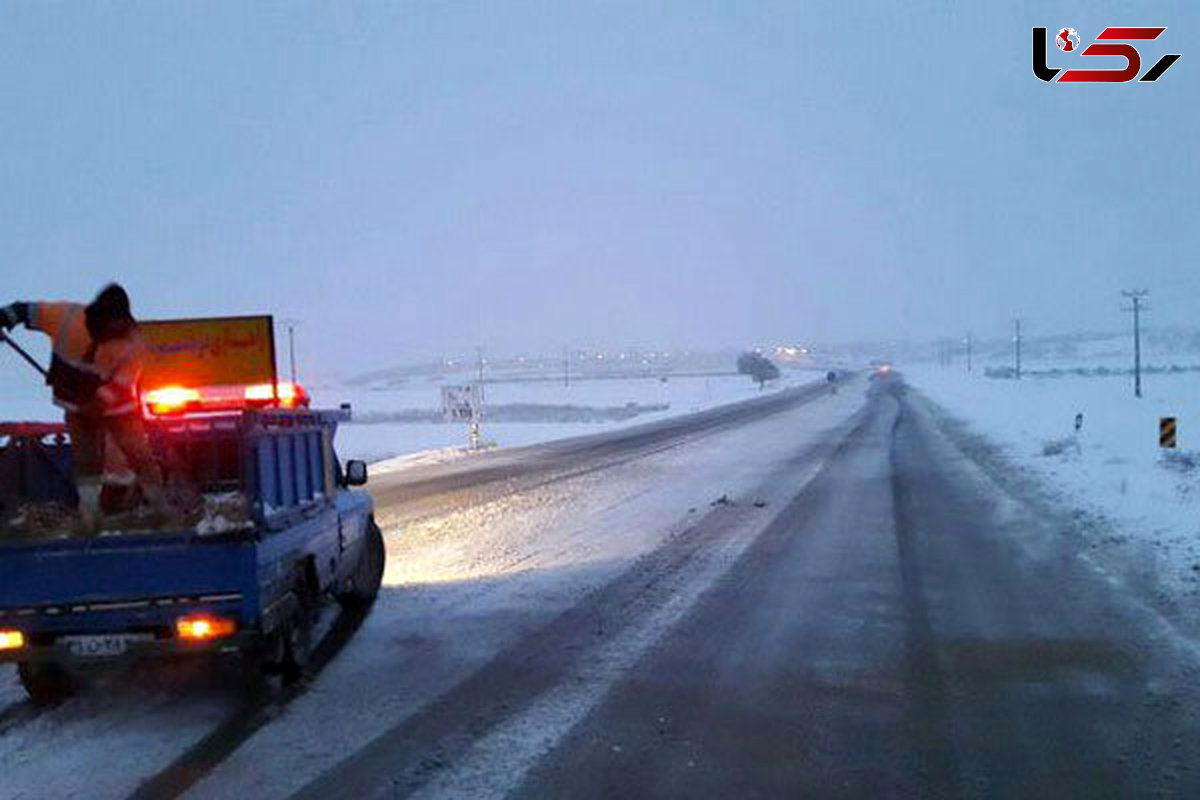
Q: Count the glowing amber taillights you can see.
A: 2